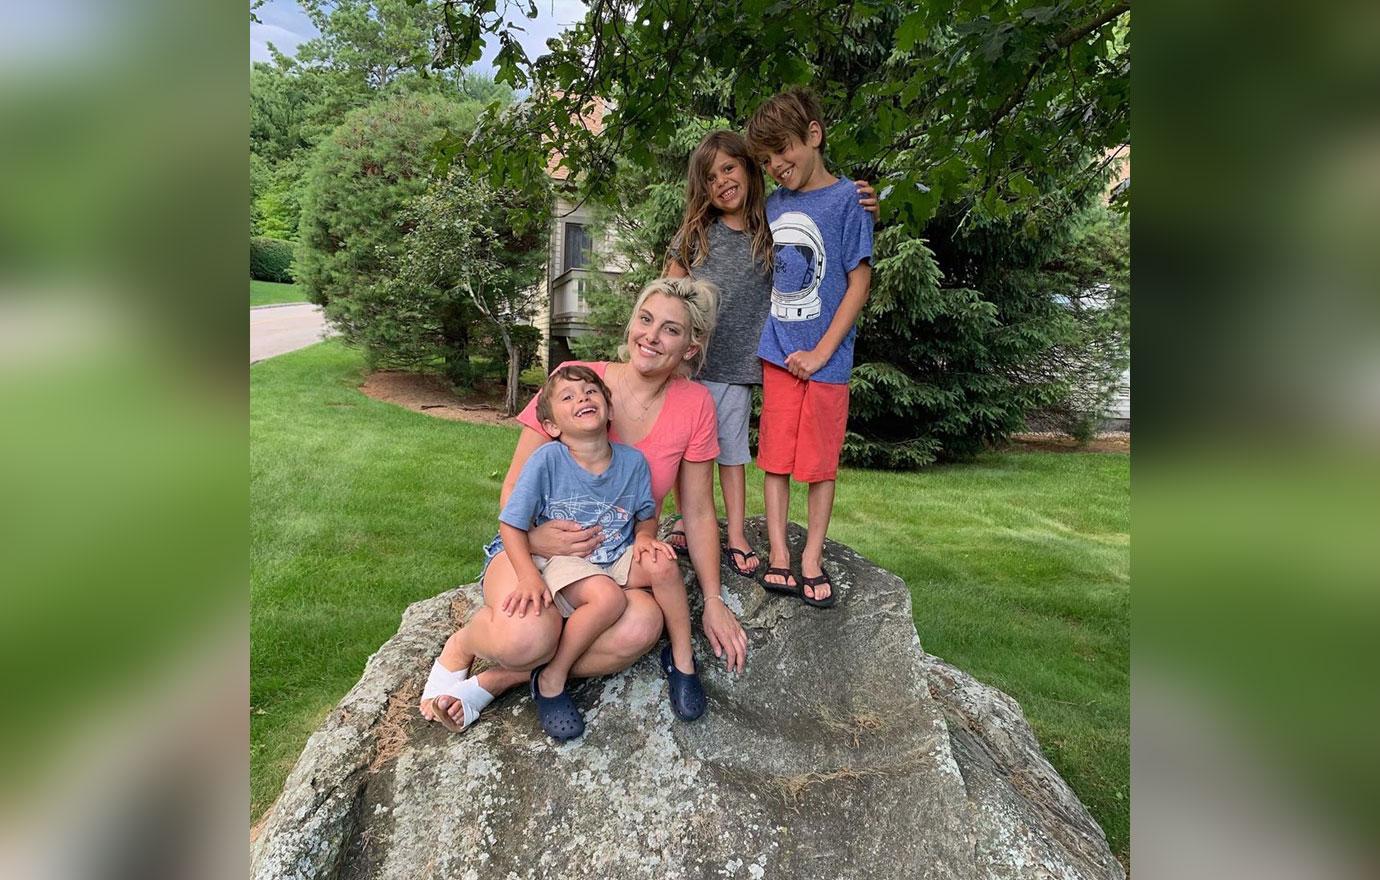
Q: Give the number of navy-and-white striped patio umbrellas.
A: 0